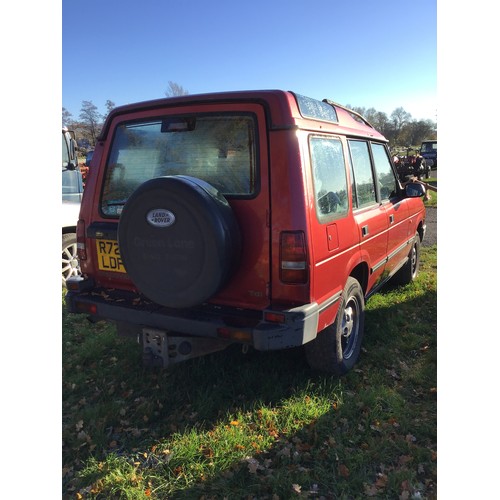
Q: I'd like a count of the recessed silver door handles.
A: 2